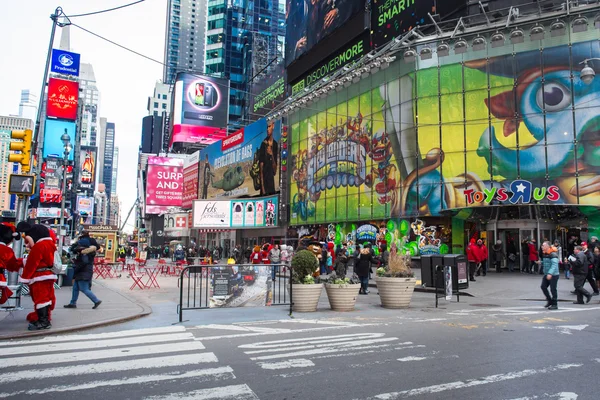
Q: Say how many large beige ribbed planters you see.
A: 3